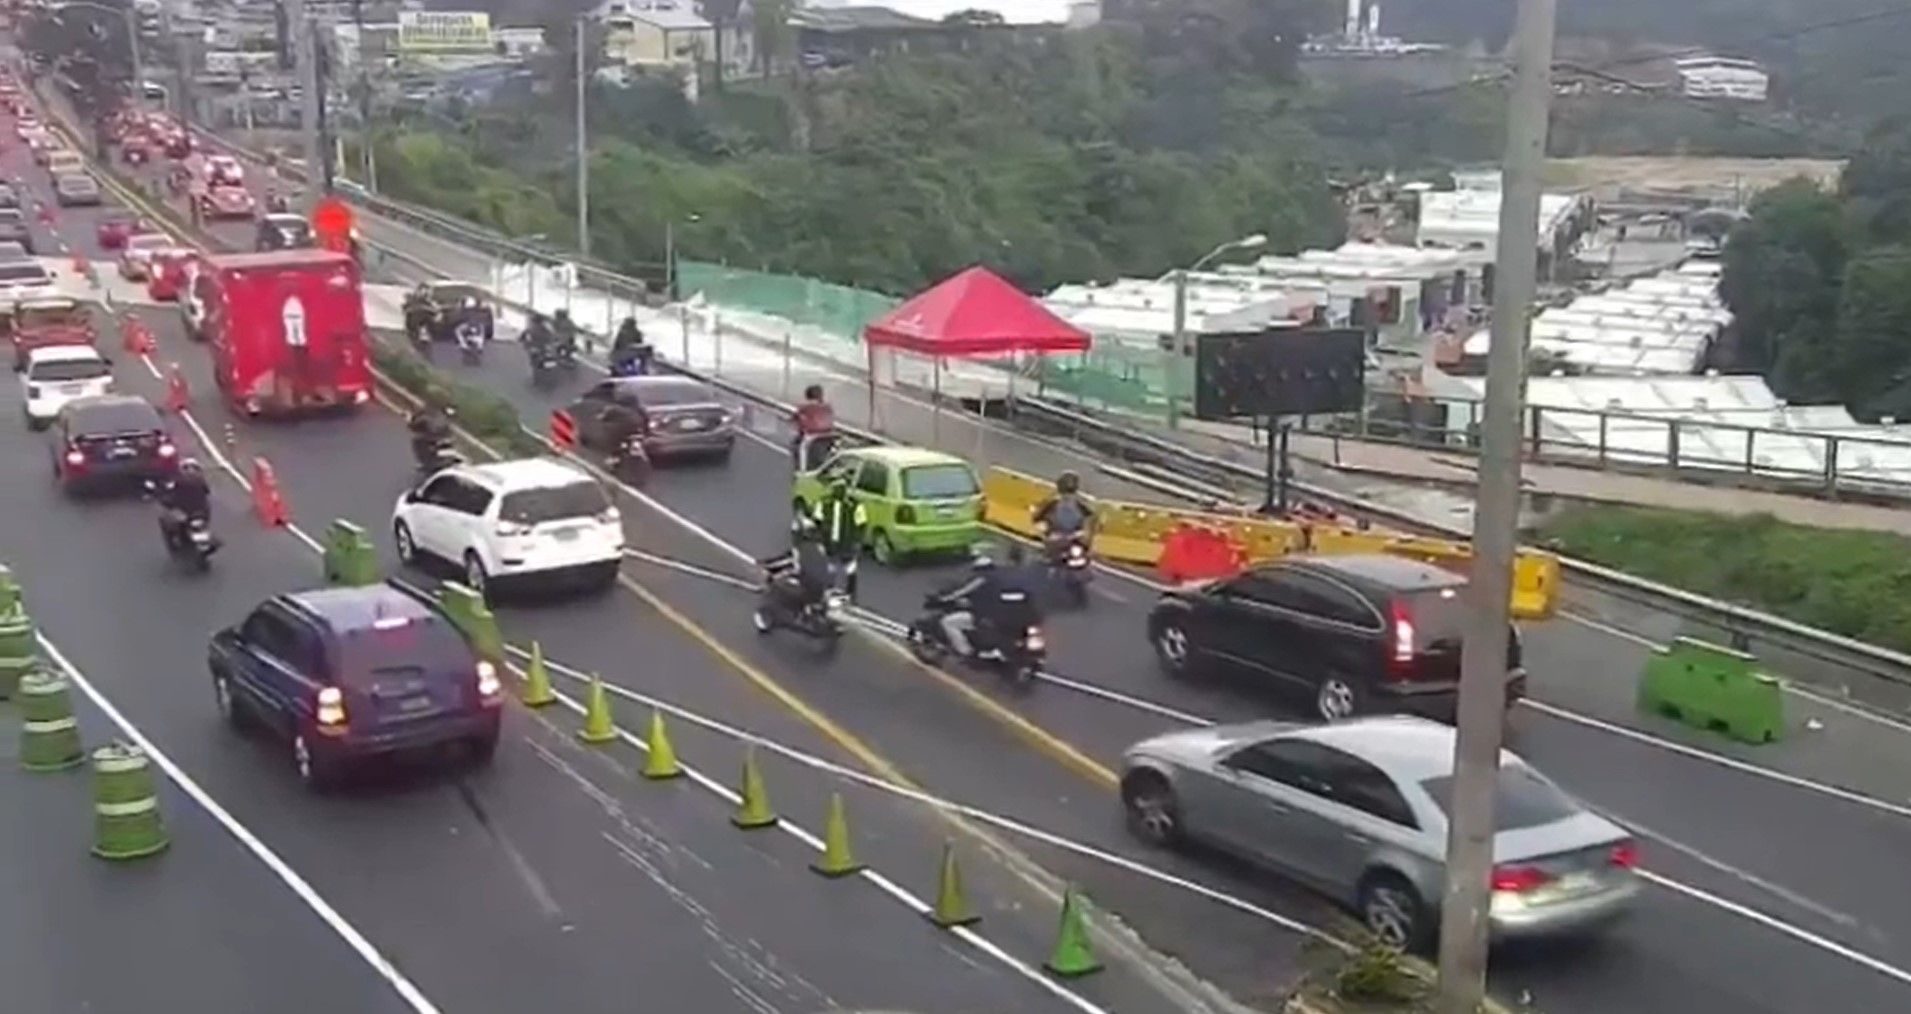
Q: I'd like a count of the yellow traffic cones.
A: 6